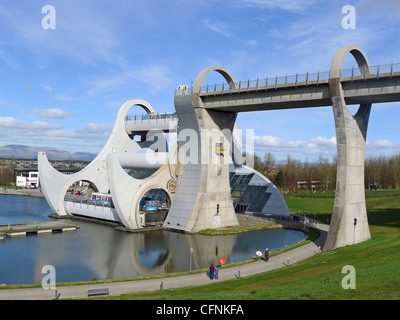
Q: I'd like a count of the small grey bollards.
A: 5